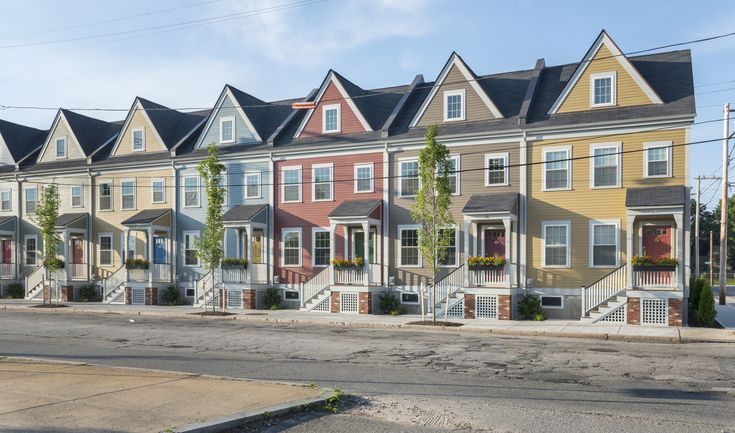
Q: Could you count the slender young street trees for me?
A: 3